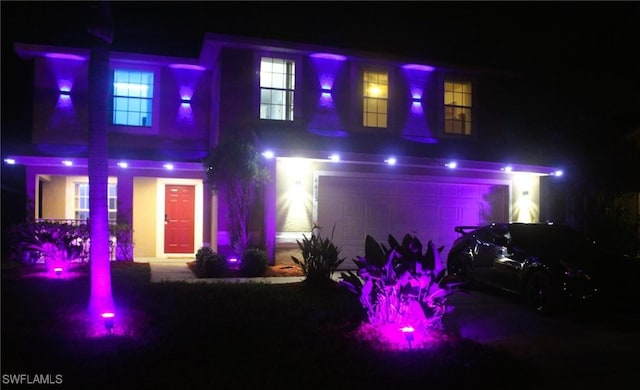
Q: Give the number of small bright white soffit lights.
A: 10